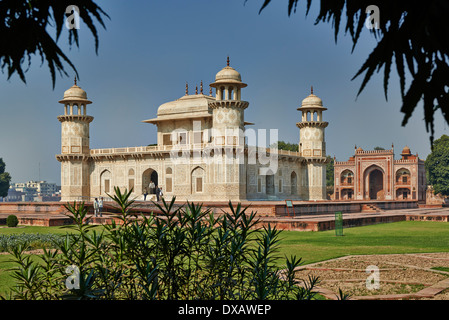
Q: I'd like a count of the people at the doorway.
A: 4